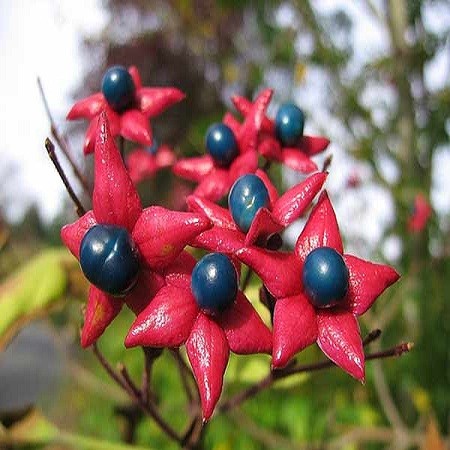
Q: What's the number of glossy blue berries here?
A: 7